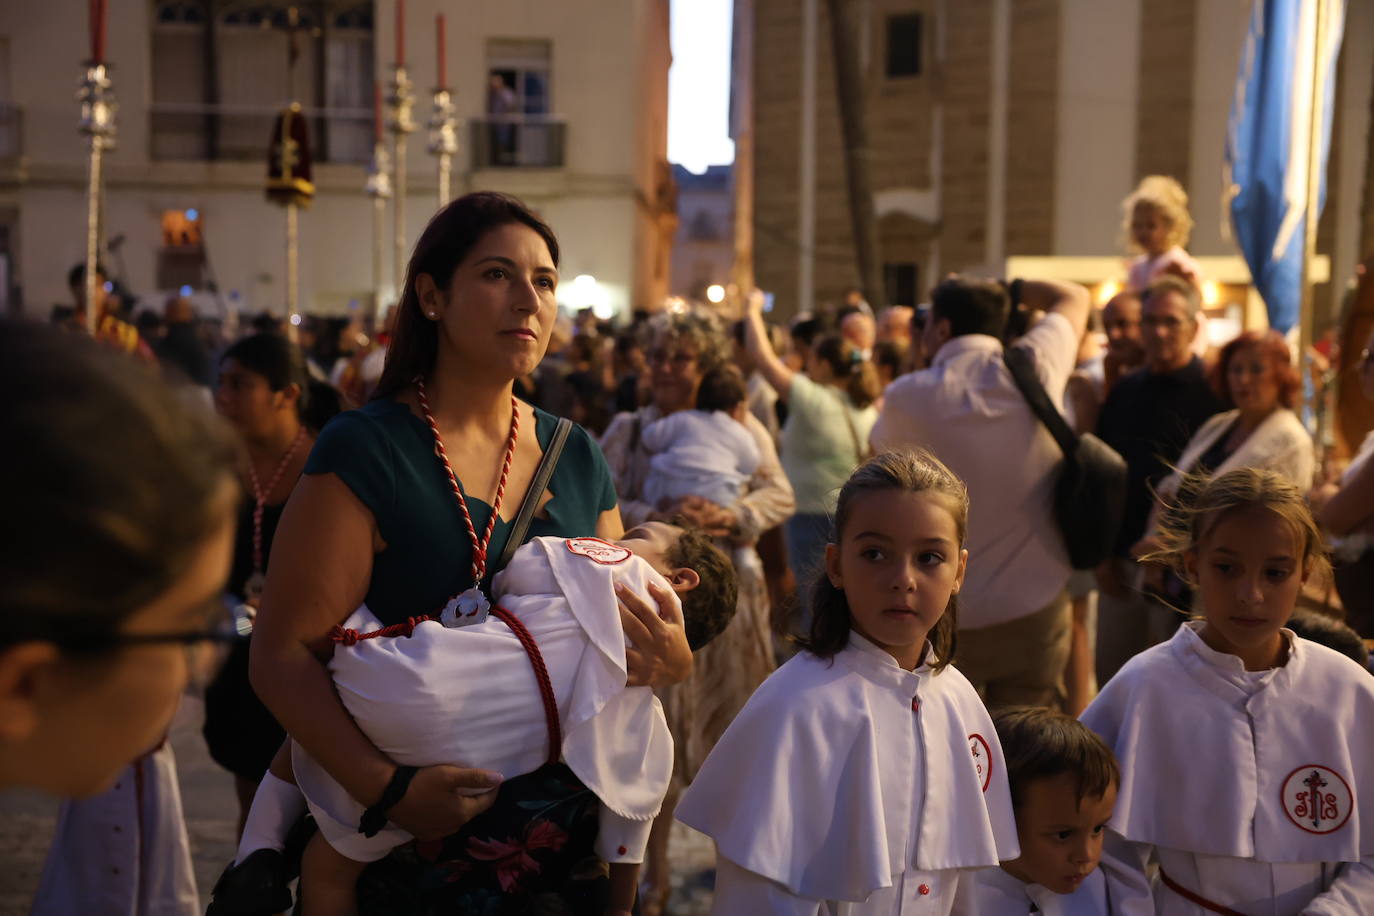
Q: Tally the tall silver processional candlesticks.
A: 4